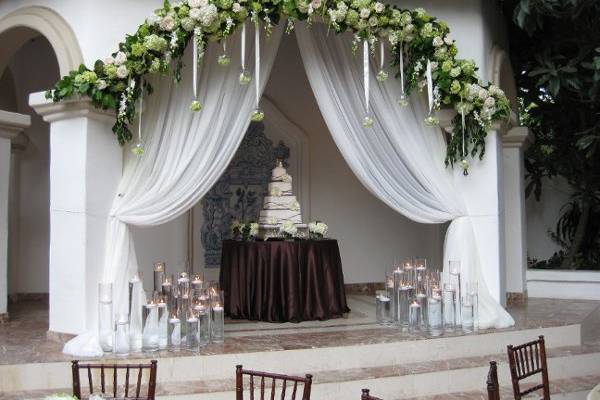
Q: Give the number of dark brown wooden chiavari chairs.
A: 5